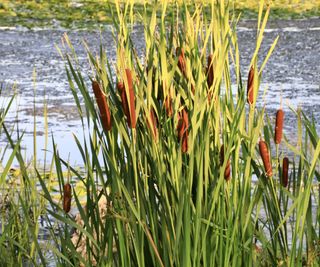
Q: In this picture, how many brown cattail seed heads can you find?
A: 14